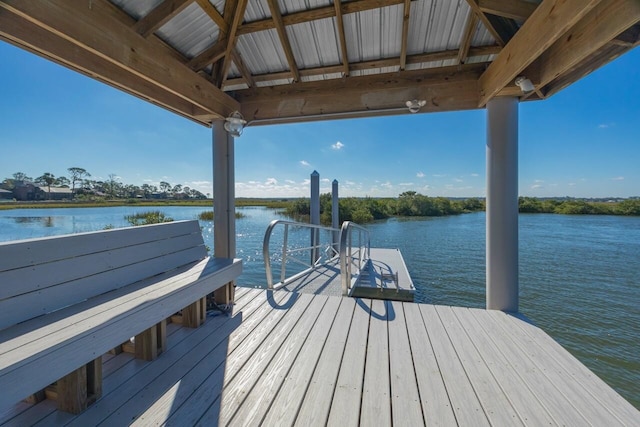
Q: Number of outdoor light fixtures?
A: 3